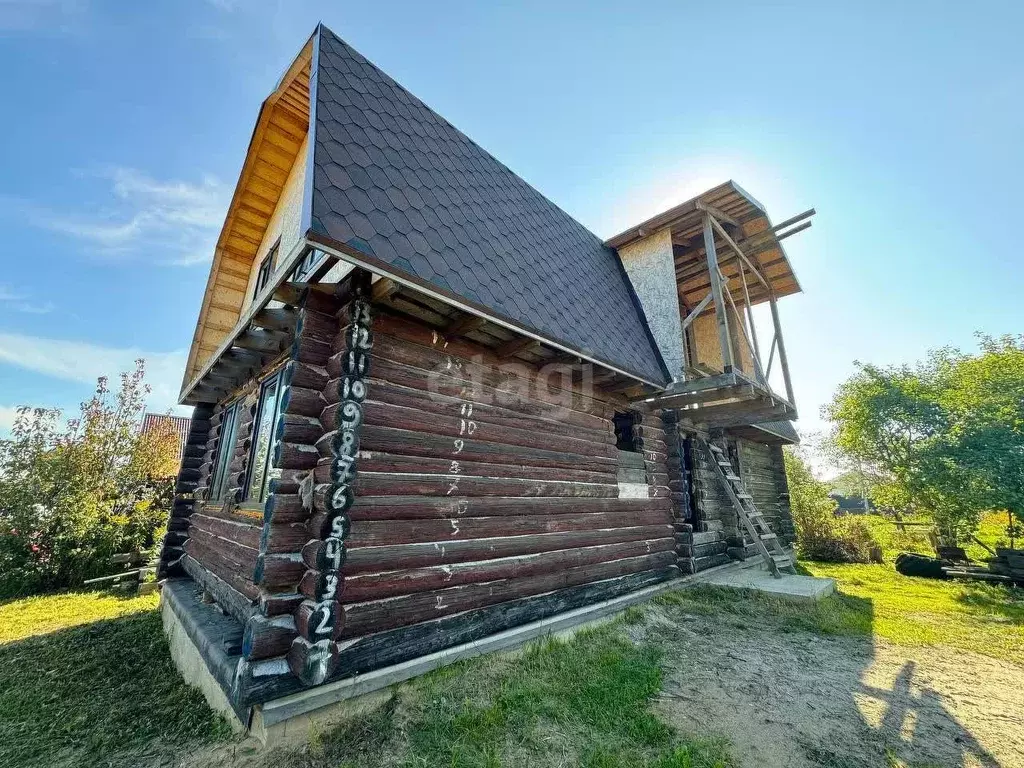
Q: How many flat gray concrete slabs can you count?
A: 1